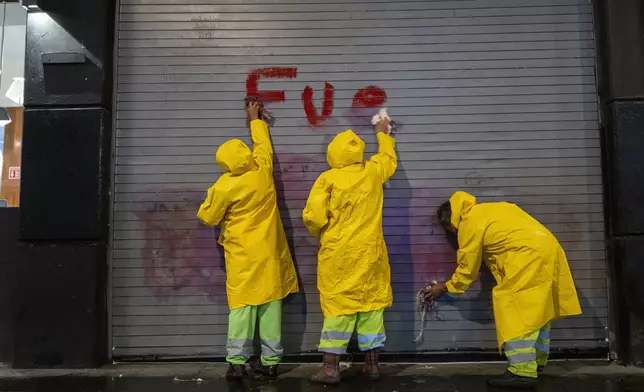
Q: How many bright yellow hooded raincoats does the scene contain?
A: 3